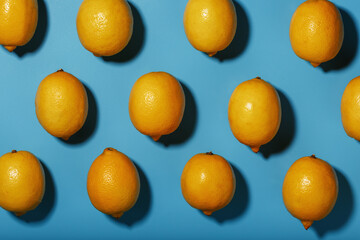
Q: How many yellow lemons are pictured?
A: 12